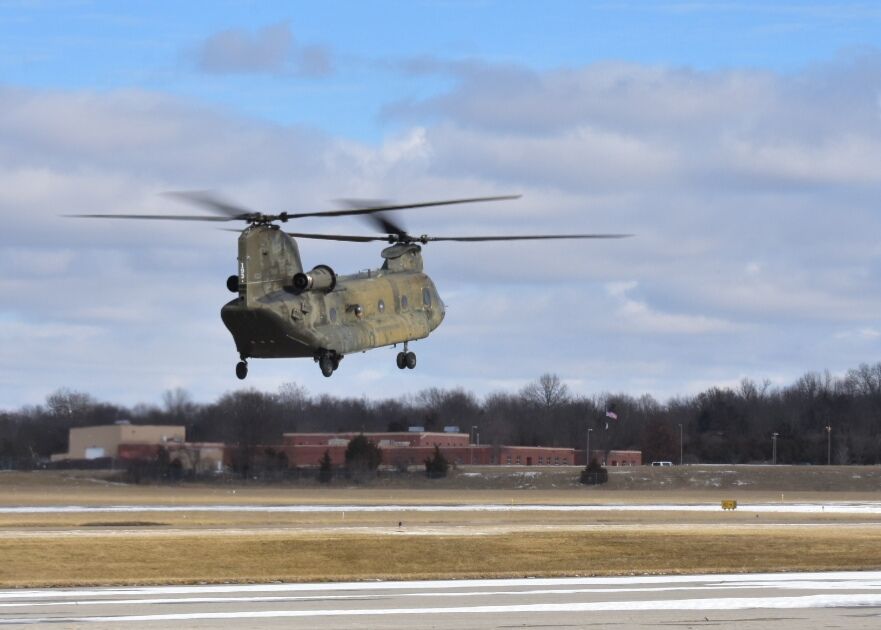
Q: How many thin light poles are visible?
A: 5